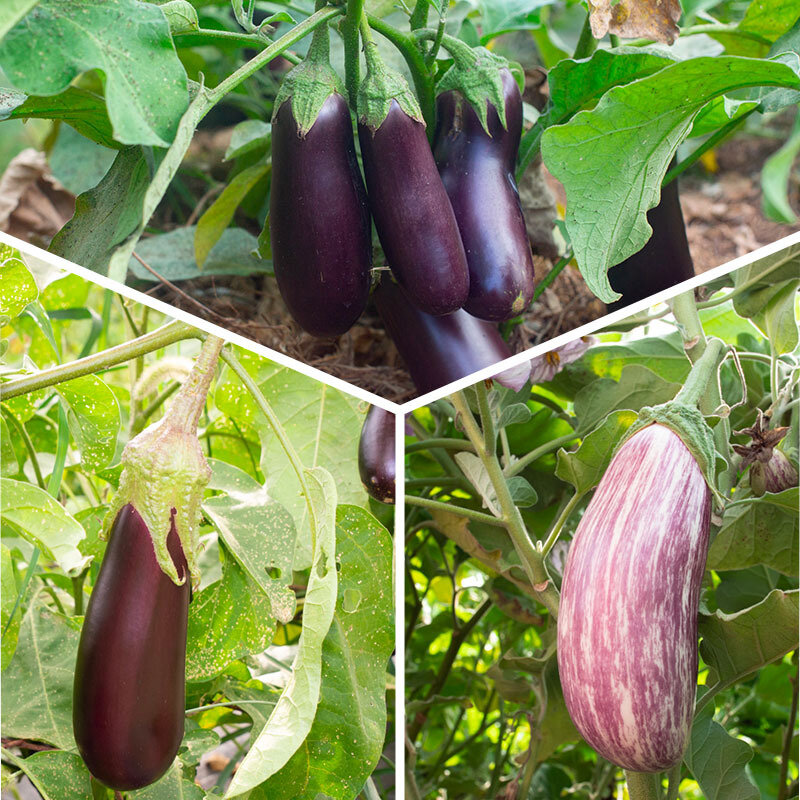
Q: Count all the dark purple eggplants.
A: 7